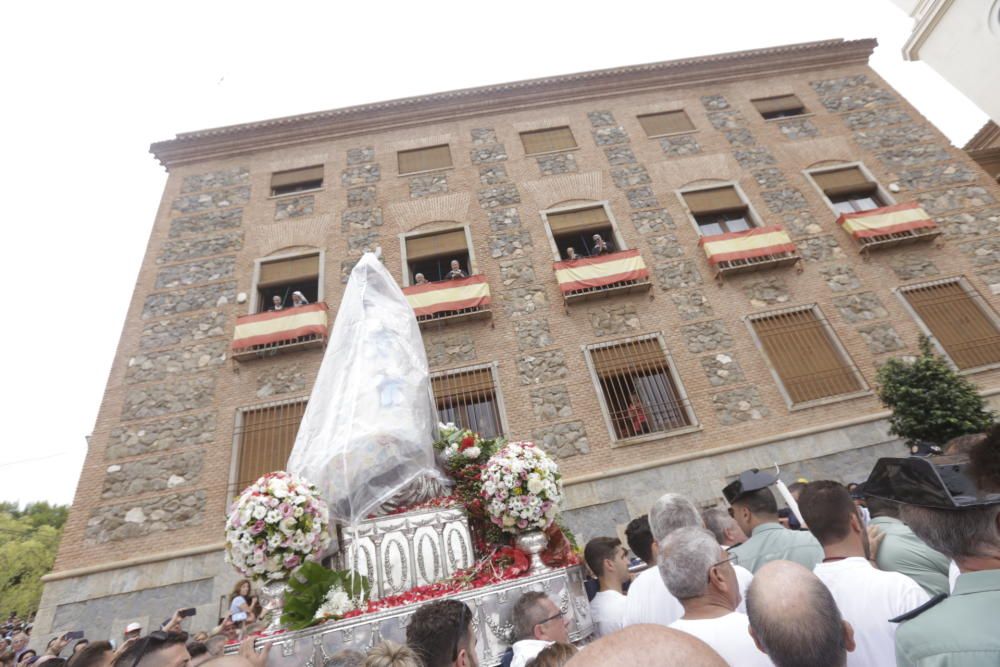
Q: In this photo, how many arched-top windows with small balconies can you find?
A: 5